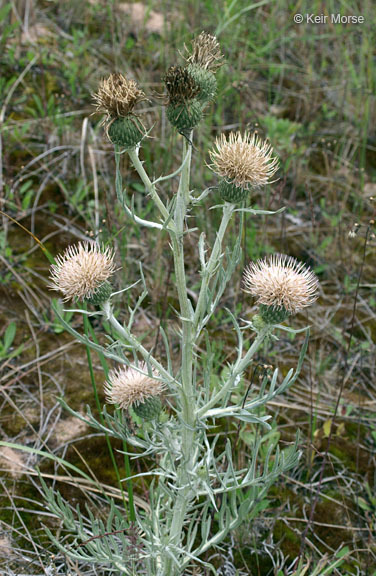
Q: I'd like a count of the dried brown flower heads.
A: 3